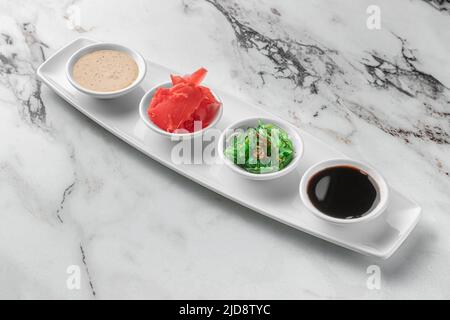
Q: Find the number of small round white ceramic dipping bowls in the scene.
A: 4